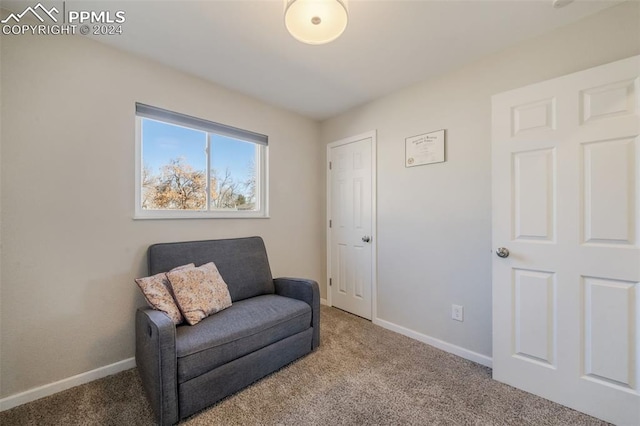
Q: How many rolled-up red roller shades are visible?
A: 0